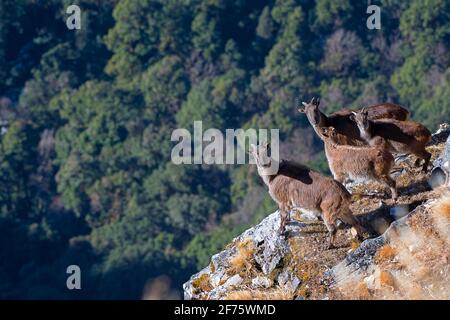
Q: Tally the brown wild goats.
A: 4